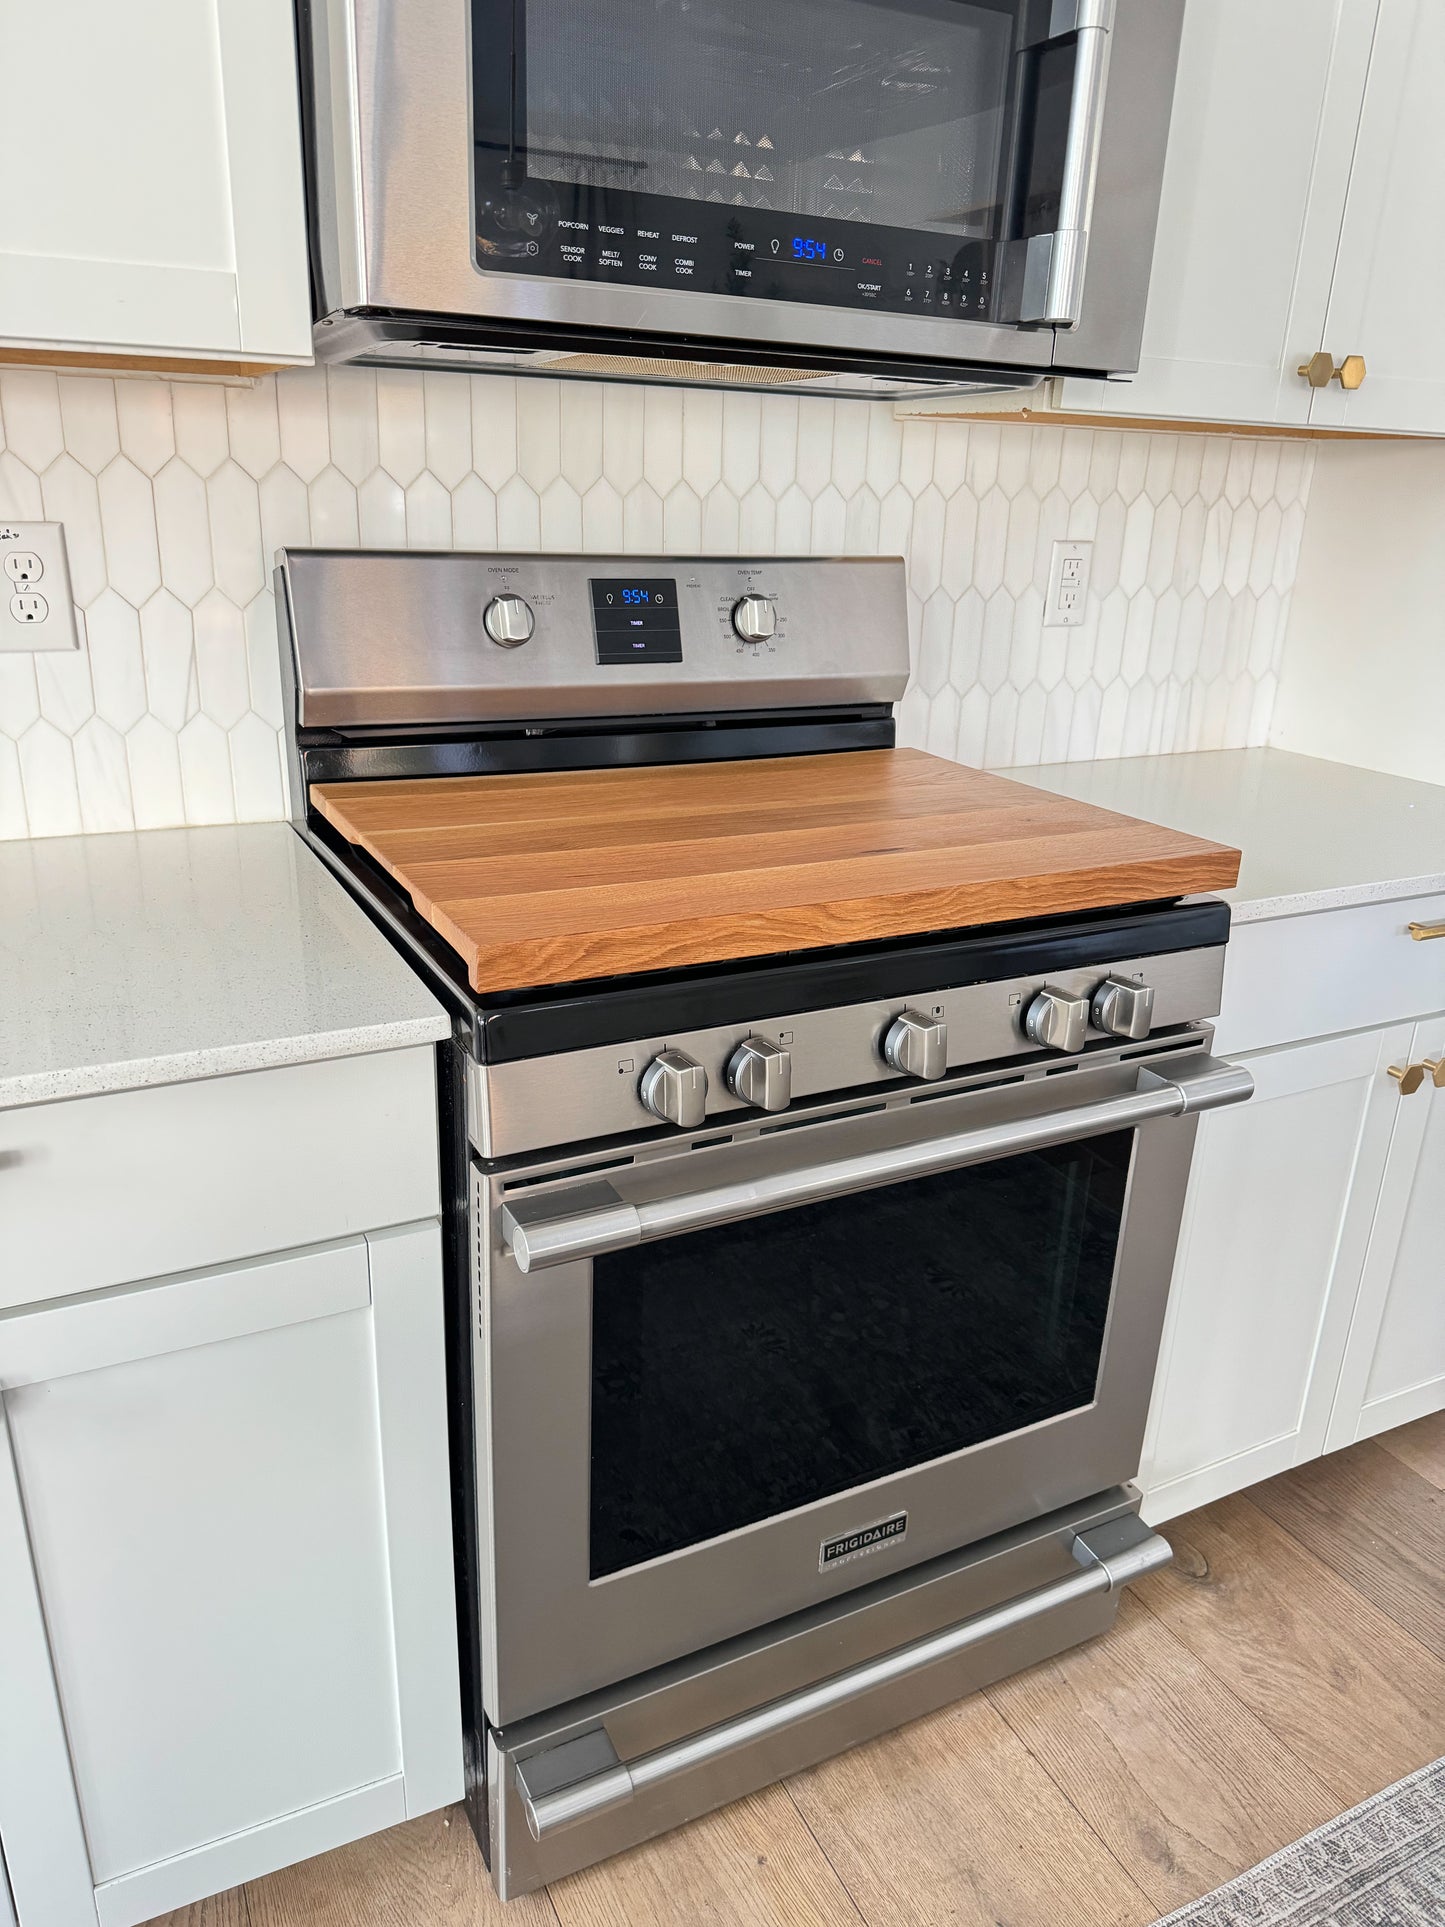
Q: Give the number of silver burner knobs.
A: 5